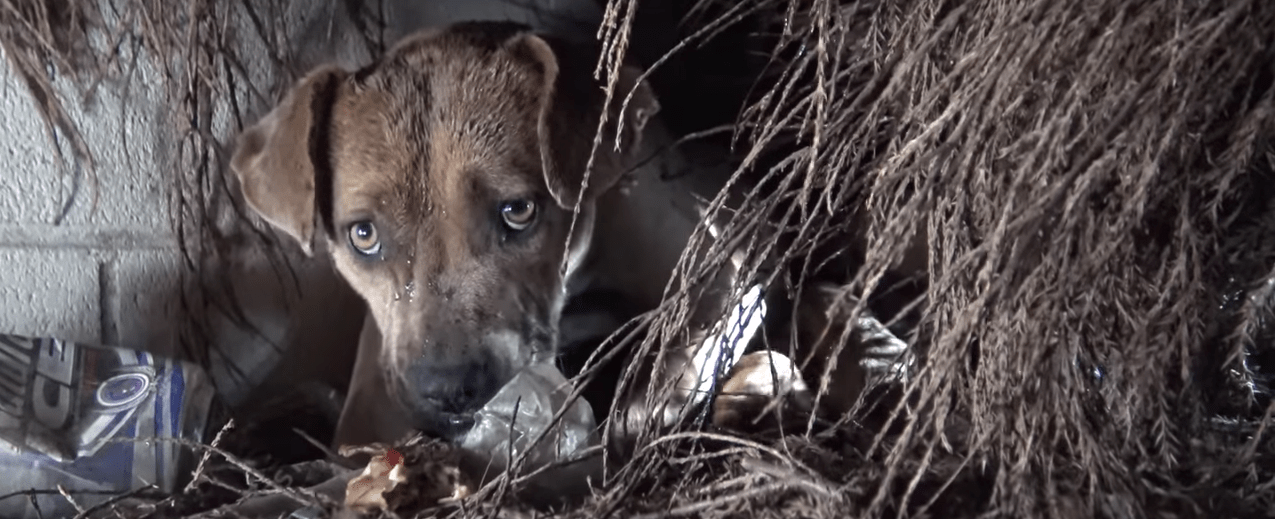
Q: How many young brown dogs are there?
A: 1